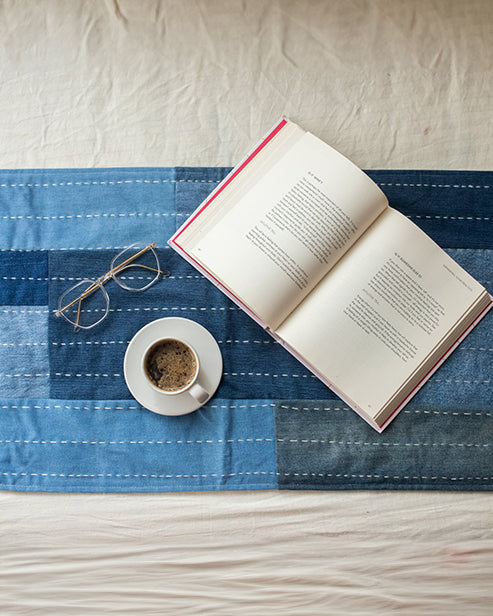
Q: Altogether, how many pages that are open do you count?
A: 2